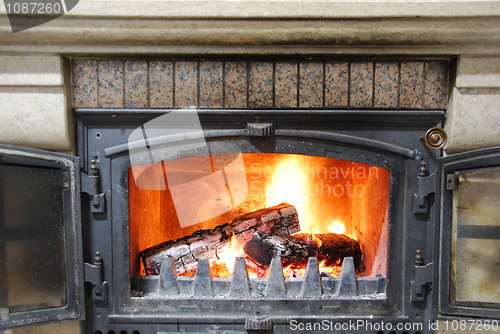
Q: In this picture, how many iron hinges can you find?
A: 4